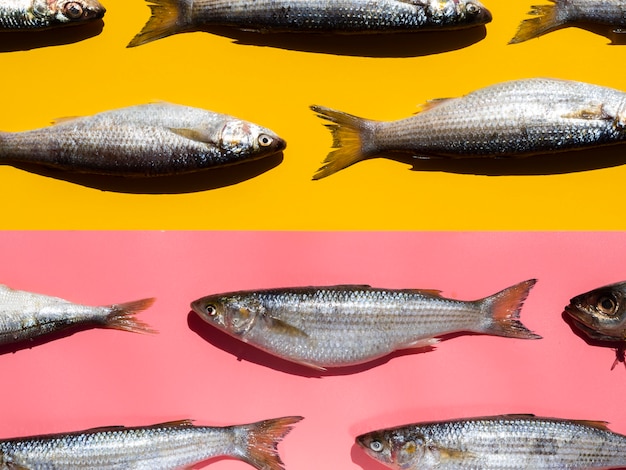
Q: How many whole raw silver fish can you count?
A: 1